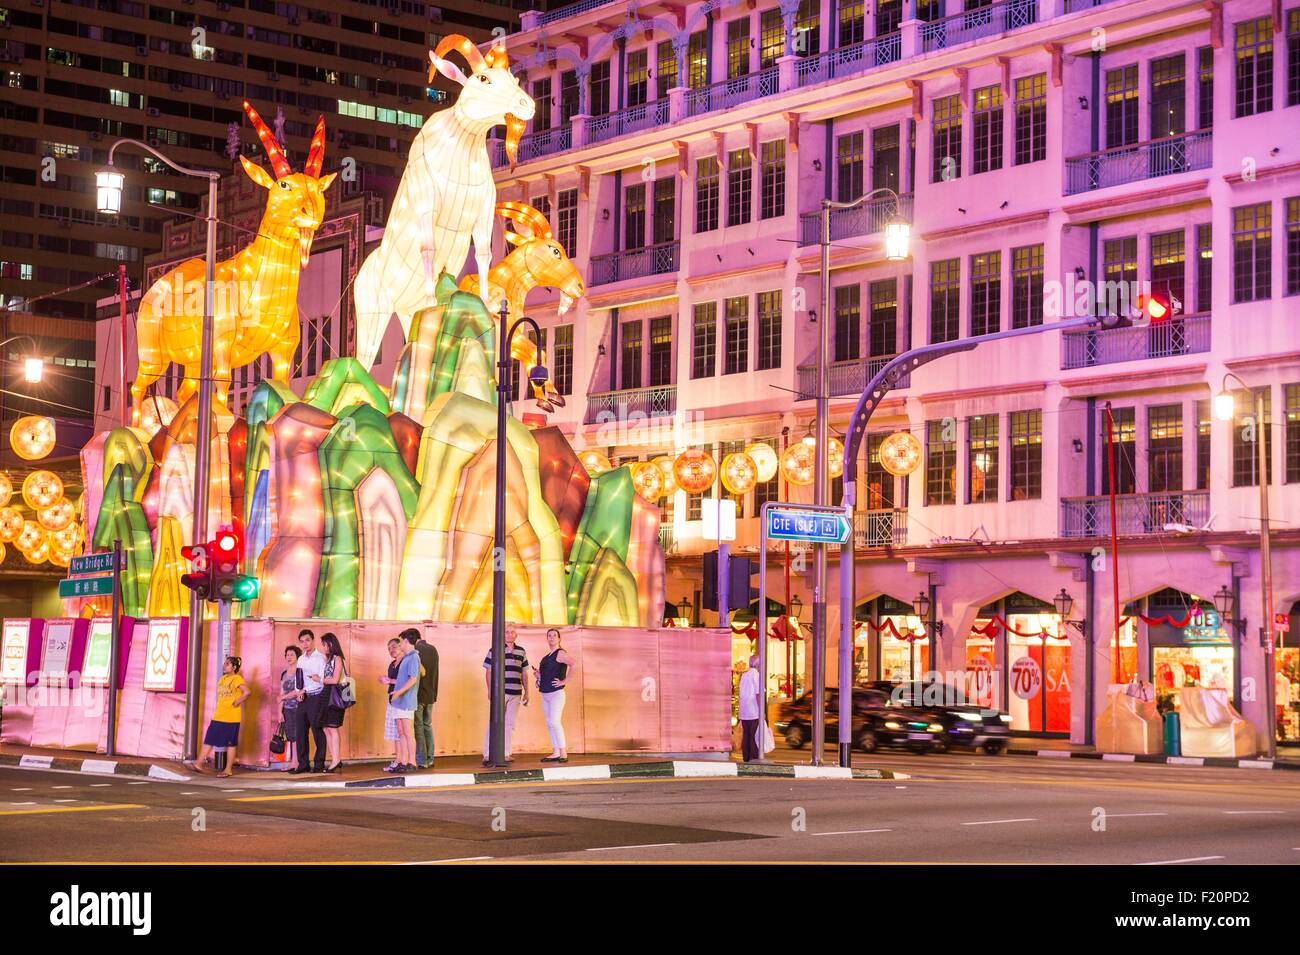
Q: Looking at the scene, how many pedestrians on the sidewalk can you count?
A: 10